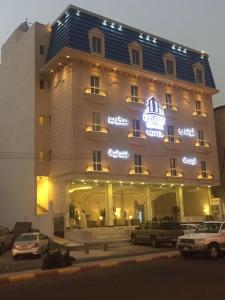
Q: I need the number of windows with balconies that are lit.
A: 12